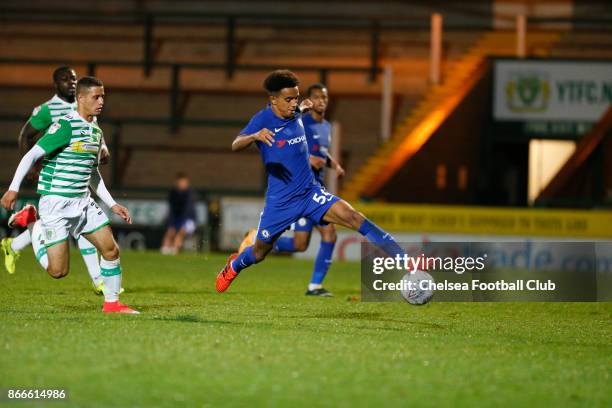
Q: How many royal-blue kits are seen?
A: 2